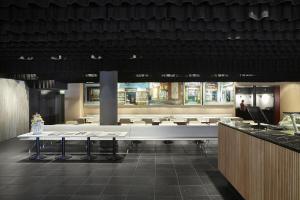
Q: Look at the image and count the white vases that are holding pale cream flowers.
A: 1